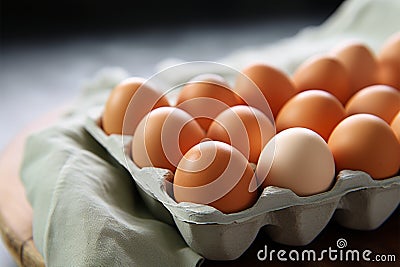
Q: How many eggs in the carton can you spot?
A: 14